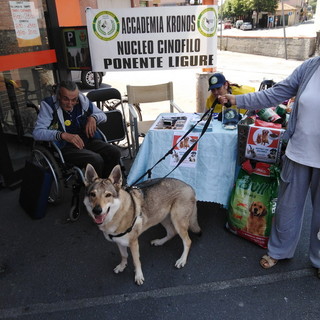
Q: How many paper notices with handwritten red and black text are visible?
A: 1